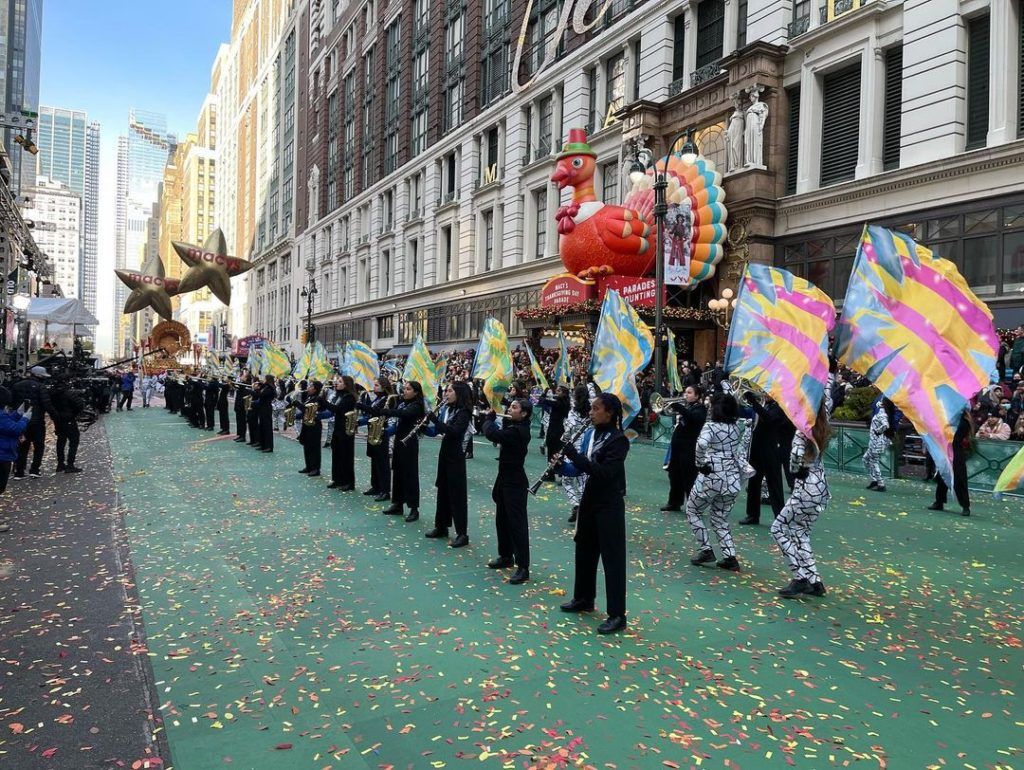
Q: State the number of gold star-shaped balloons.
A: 2